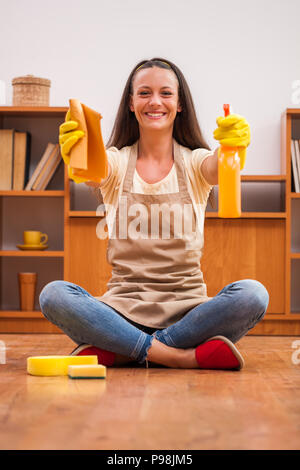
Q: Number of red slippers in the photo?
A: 2